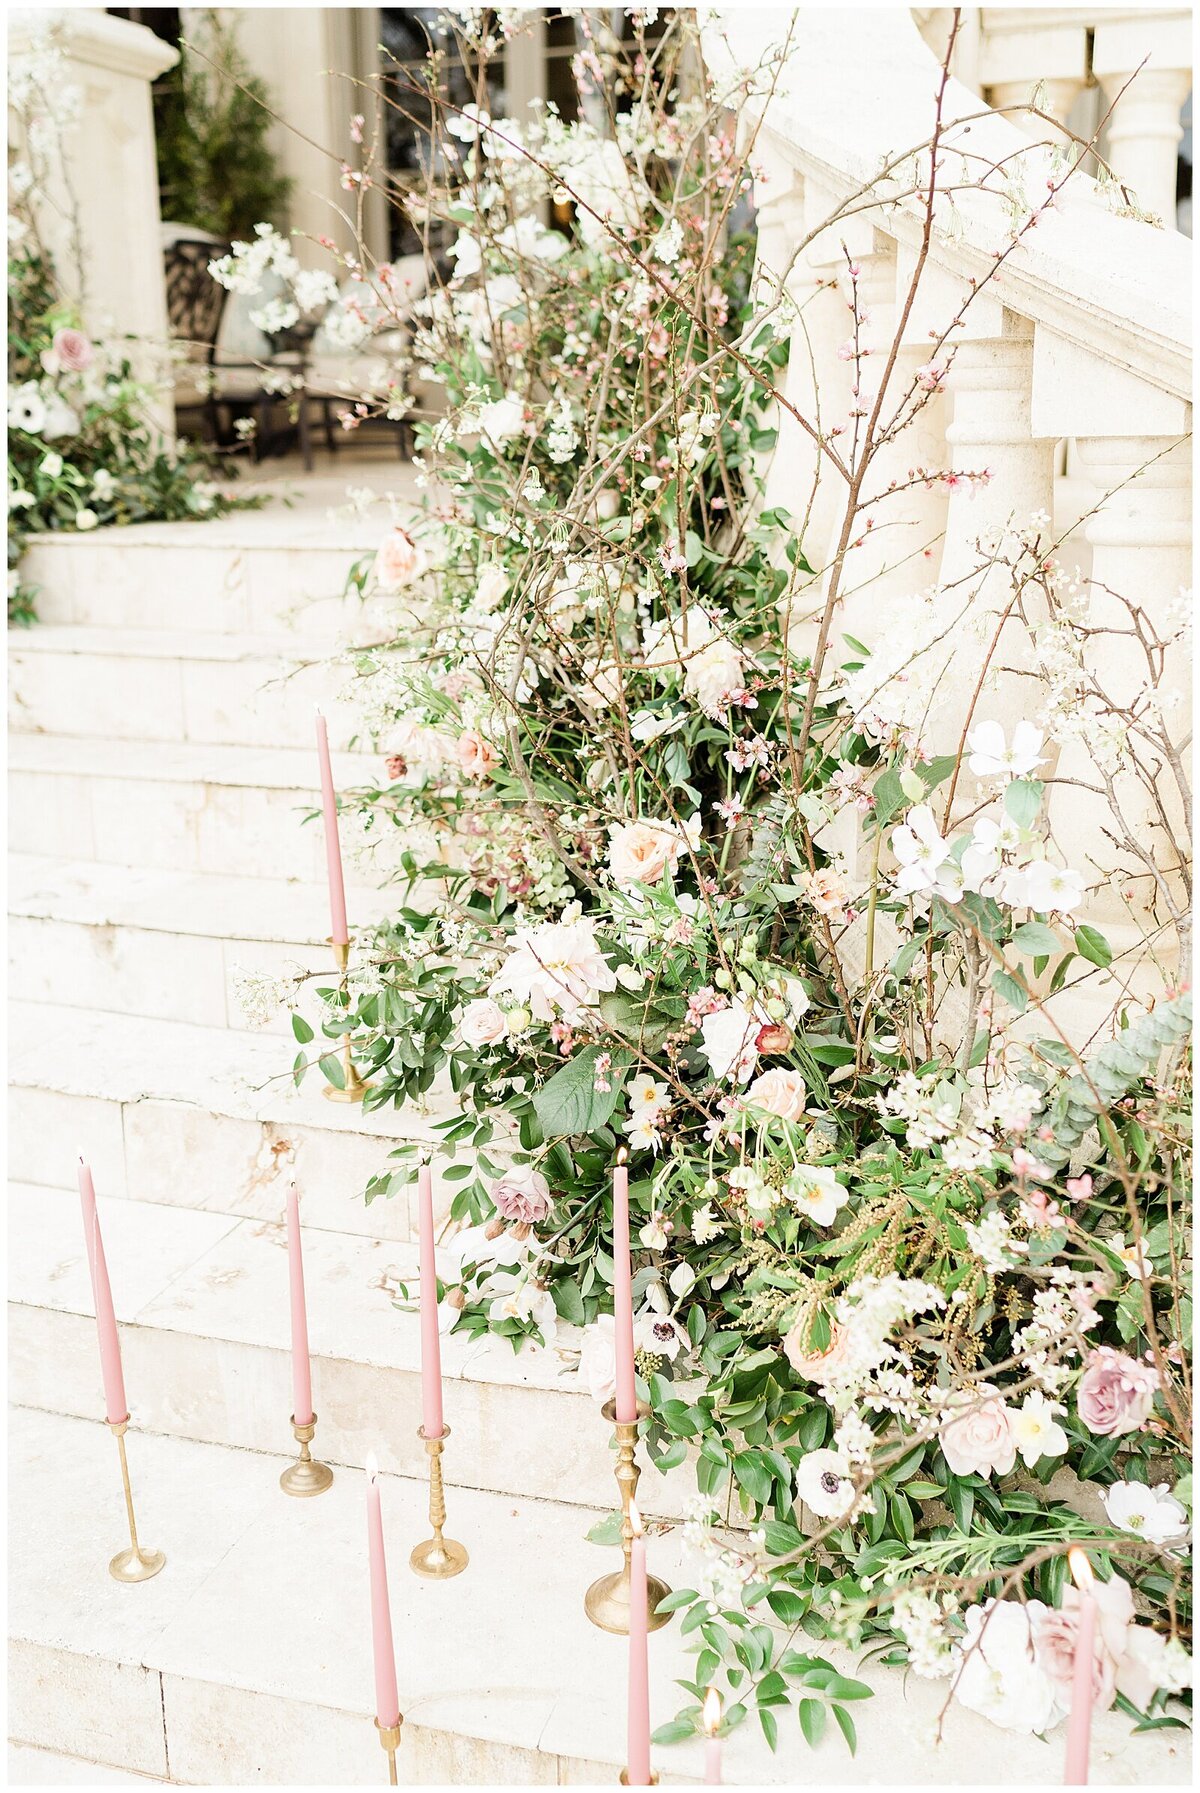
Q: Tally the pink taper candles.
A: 9